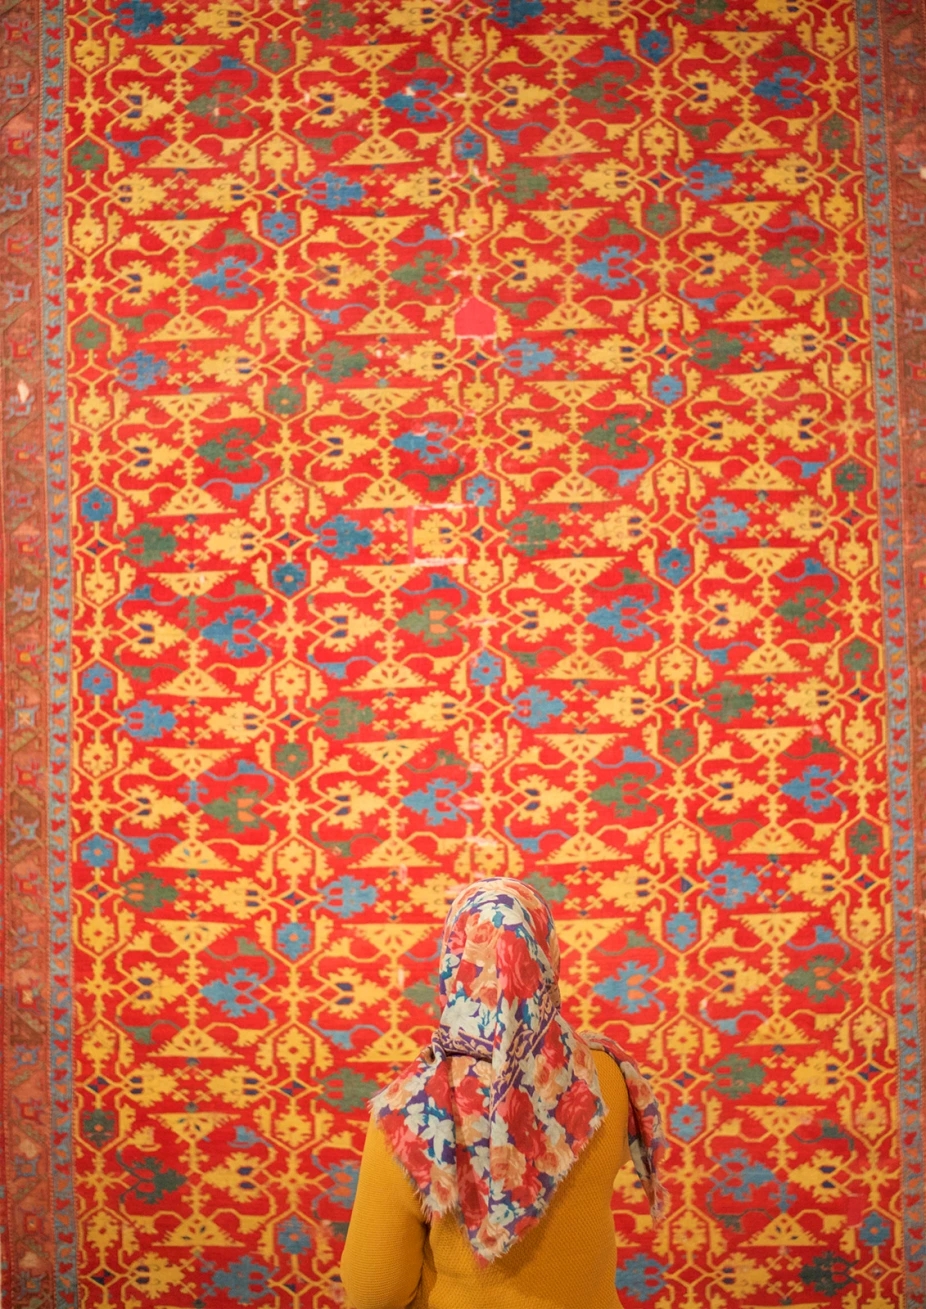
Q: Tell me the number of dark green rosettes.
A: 13